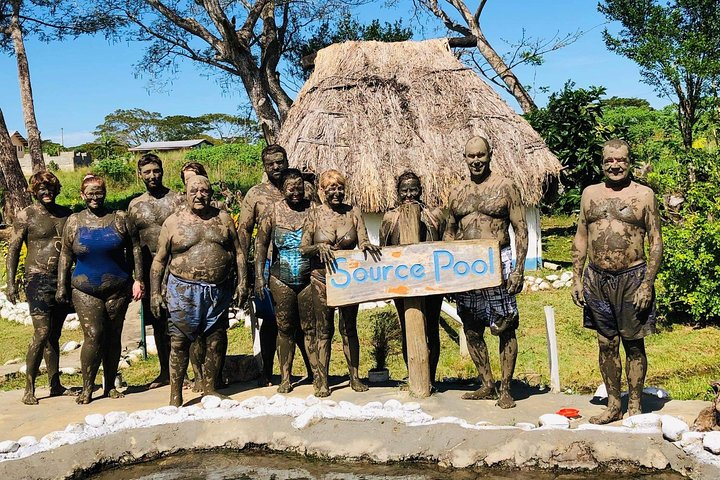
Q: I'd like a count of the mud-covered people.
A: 11